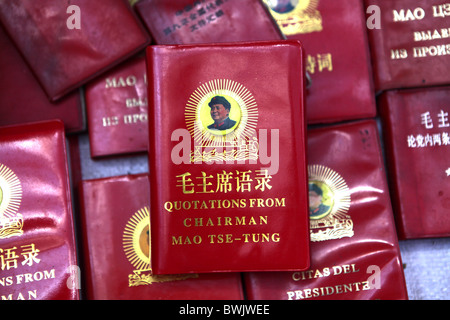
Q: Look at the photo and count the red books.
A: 11